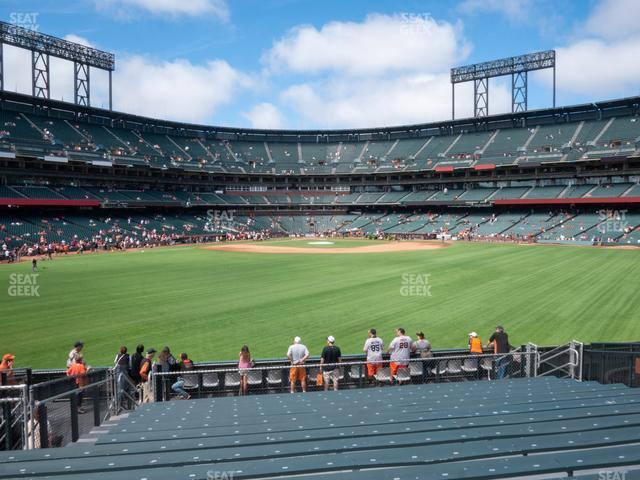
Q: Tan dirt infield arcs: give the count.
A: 1